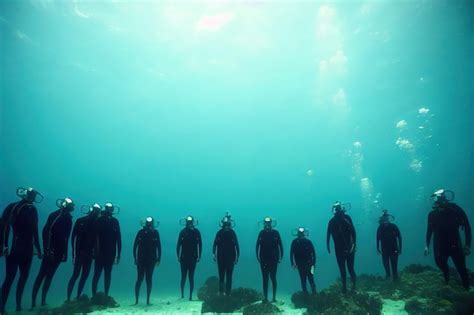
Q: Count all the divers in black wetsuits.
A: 12